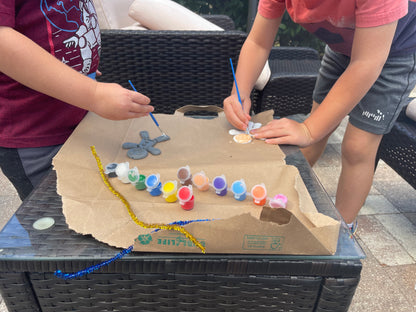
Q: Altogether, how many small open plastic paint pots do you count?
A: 12